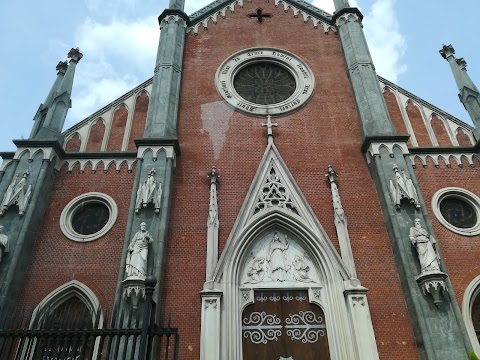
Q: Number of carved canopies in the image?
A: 3